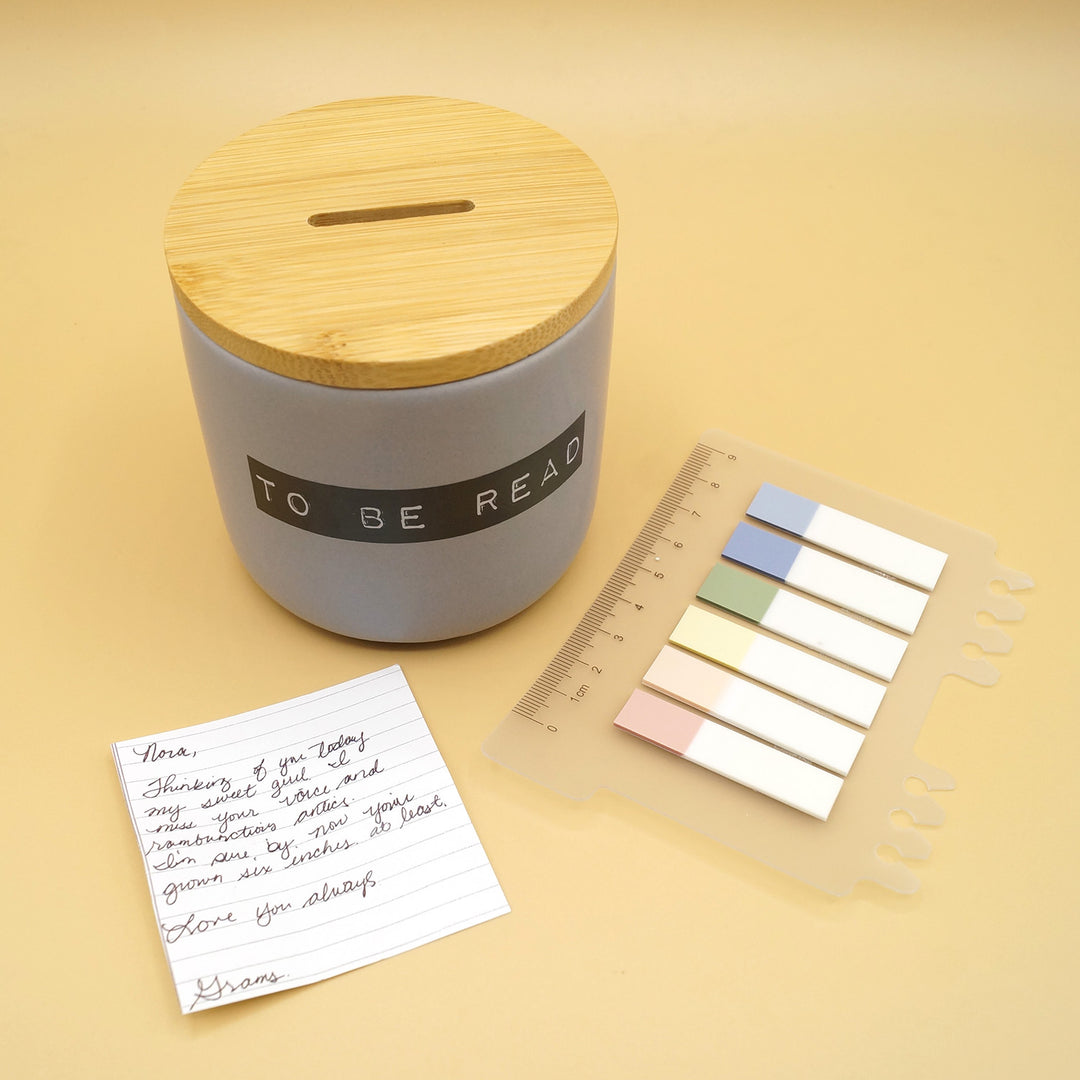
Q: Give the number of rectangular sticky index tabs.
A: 6